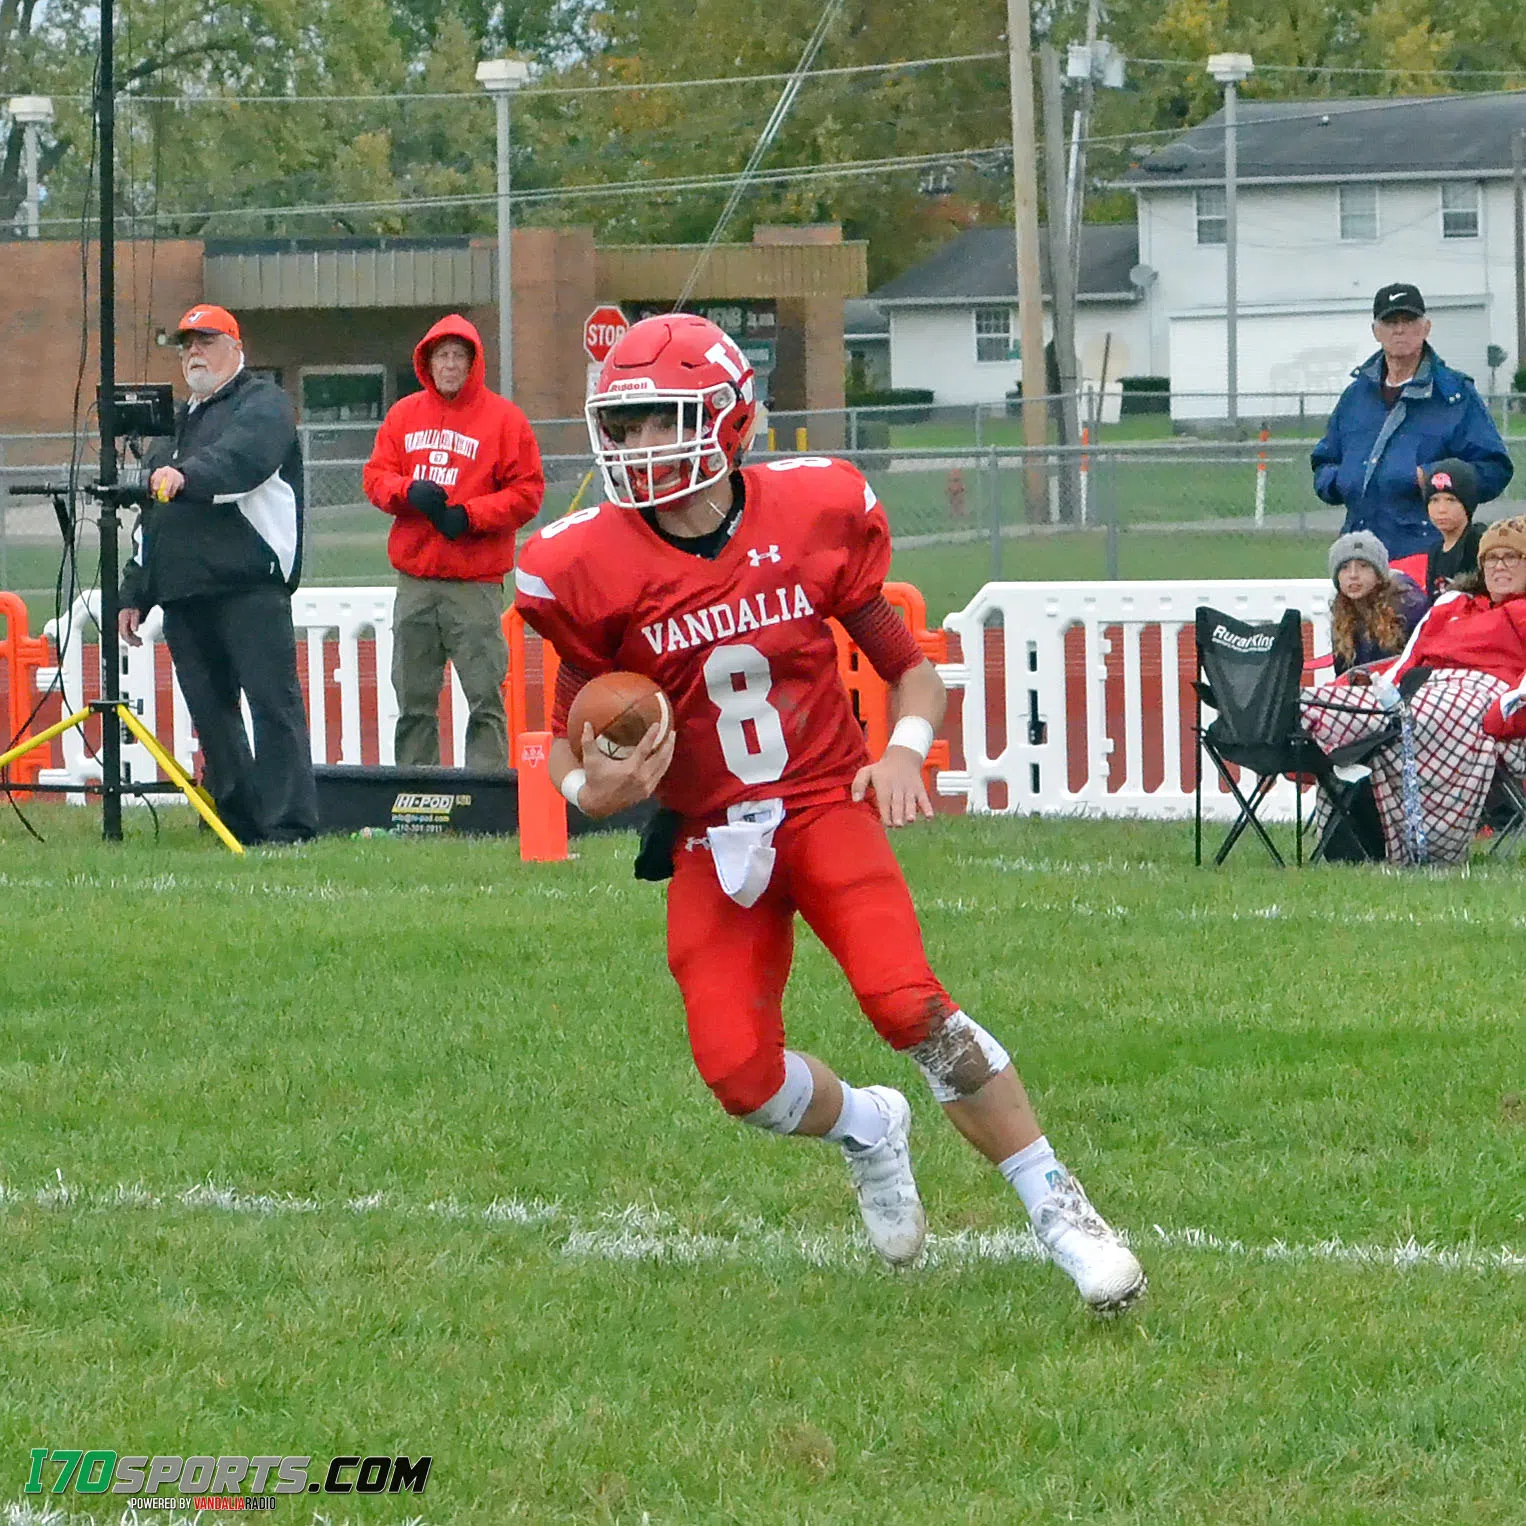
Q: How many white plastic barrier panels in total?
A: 2